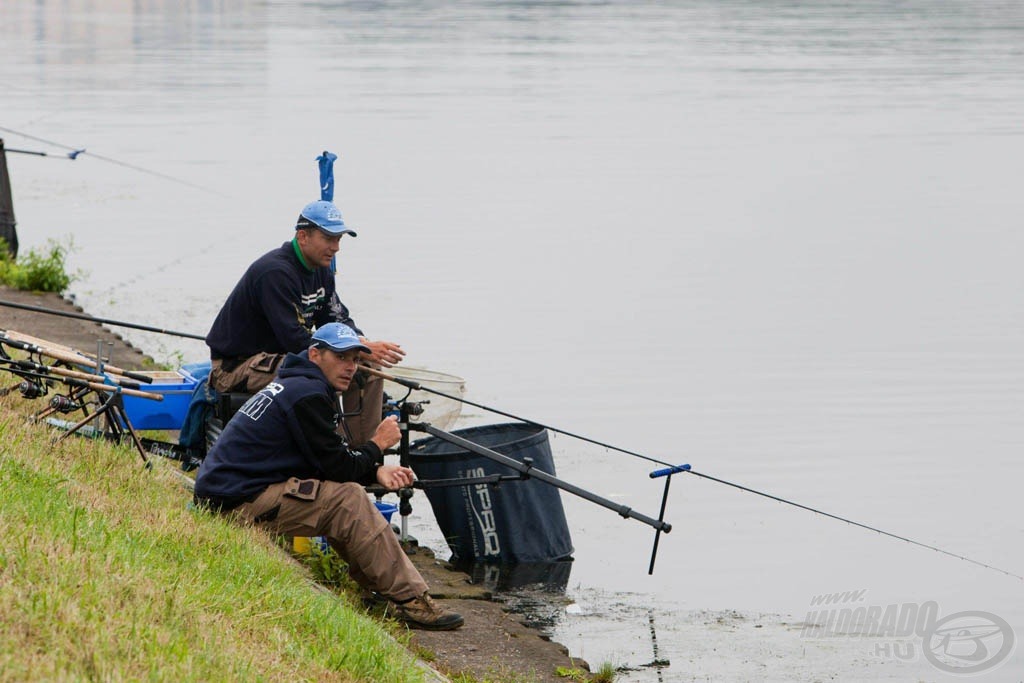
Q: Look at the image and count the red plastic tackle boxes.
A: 0